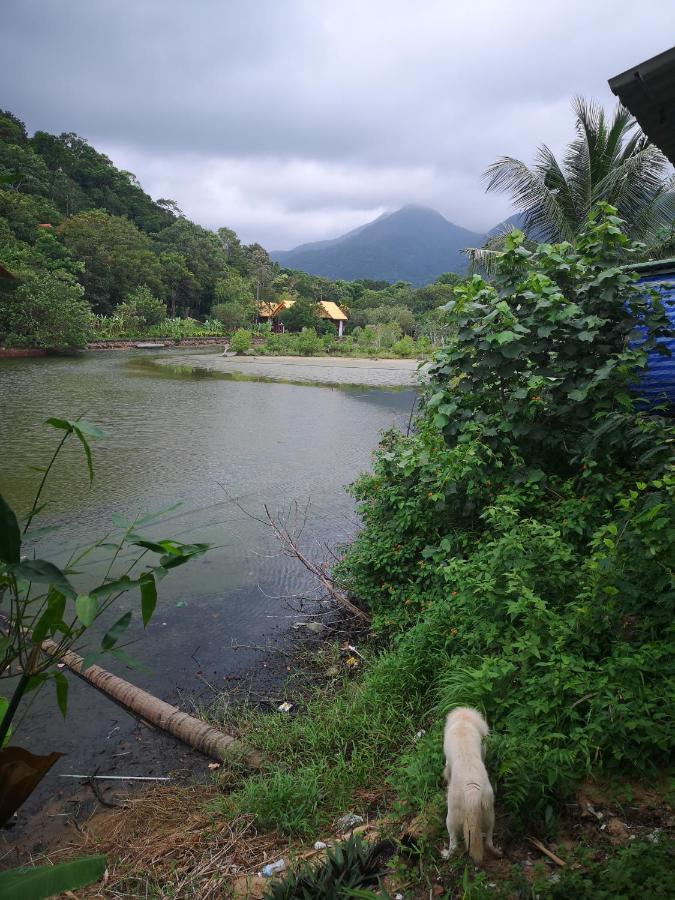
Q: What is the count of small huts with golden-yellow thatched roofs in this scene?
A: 2